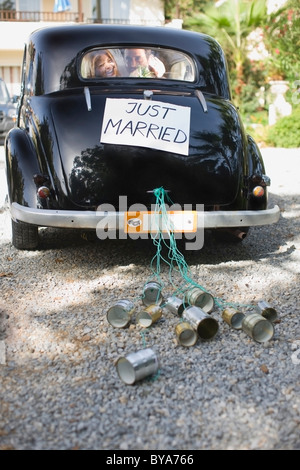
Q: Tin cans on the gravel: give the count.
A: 11